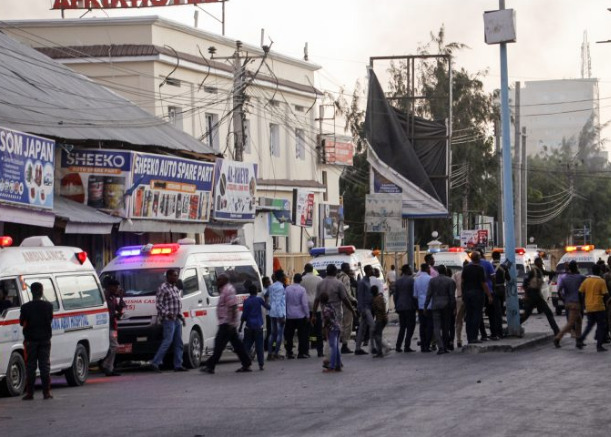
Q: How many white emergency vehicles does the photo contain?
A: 6